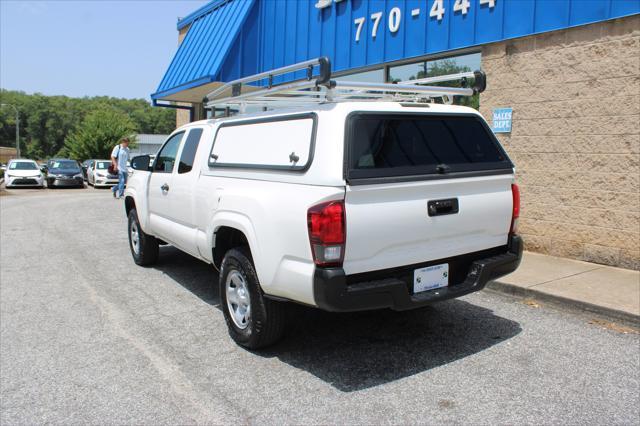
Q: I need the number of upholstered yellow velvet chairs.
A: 0